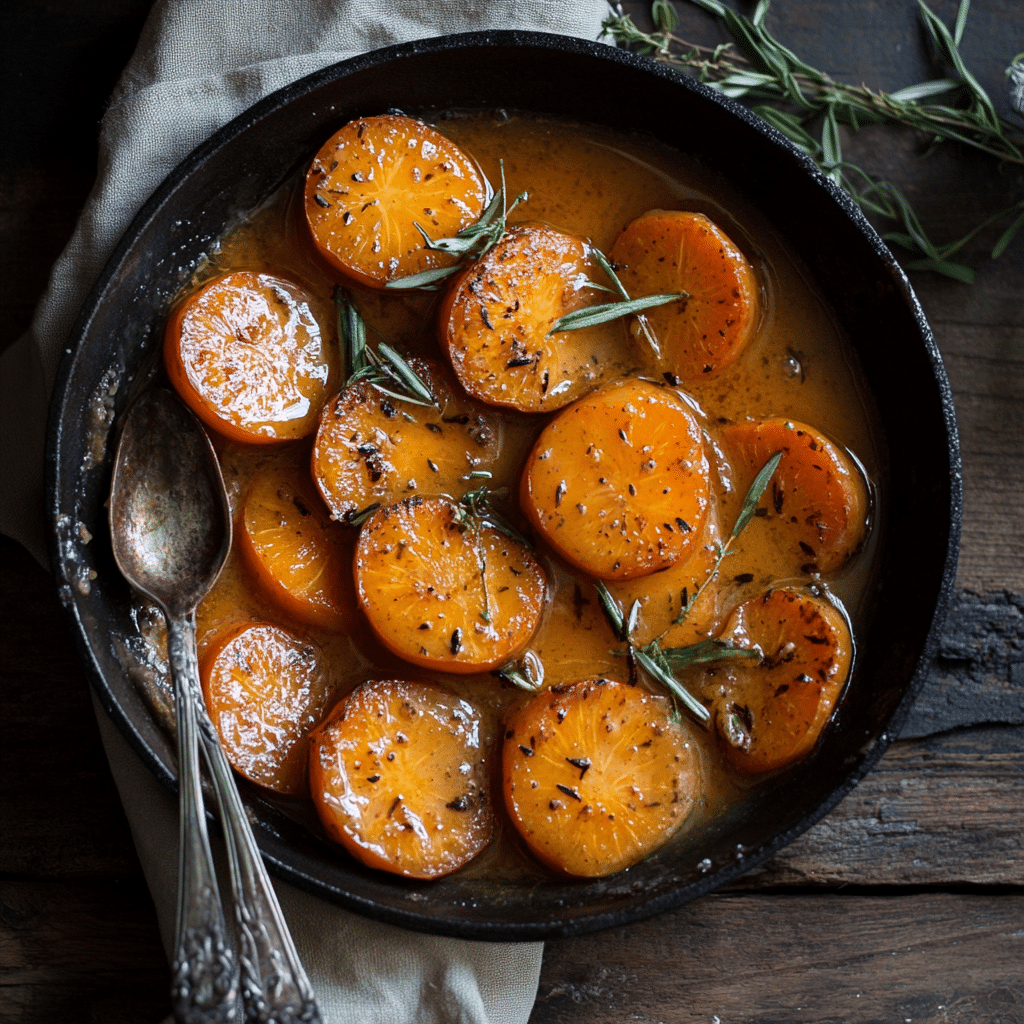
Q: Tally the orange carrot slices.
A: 13